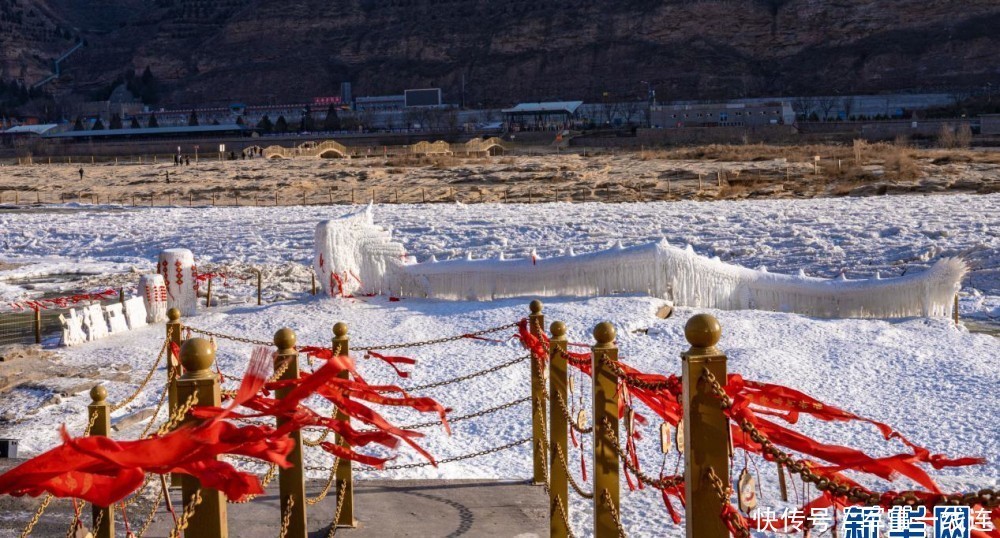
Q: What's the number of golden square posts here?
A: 9